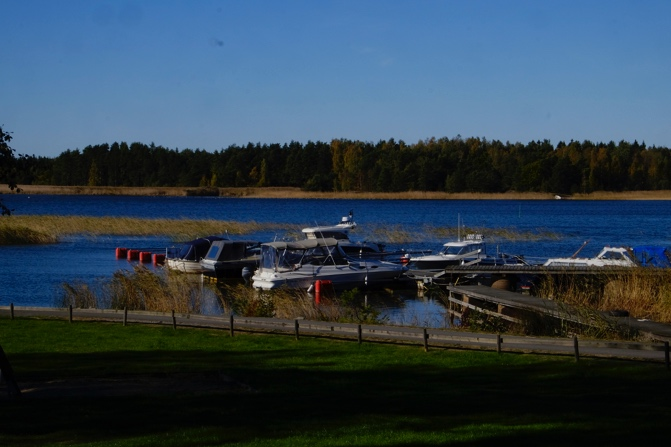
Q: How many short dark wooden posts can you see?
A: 11